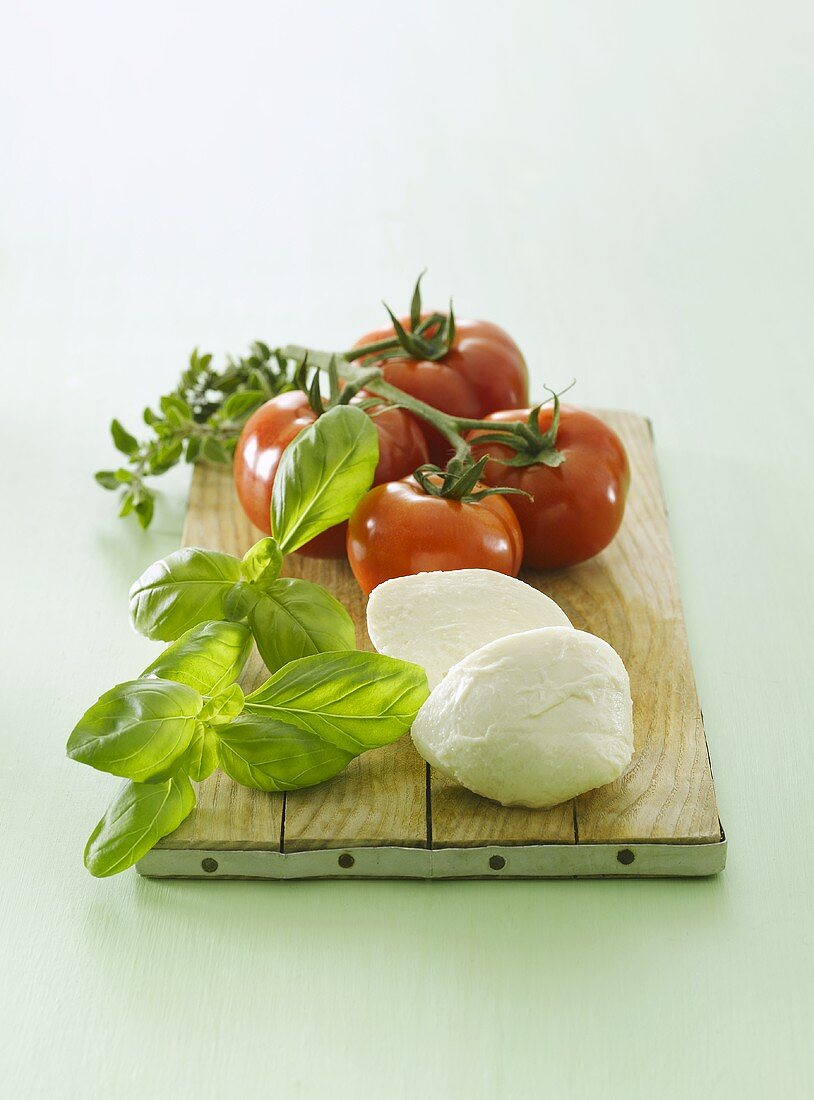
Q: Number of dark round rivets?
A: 4